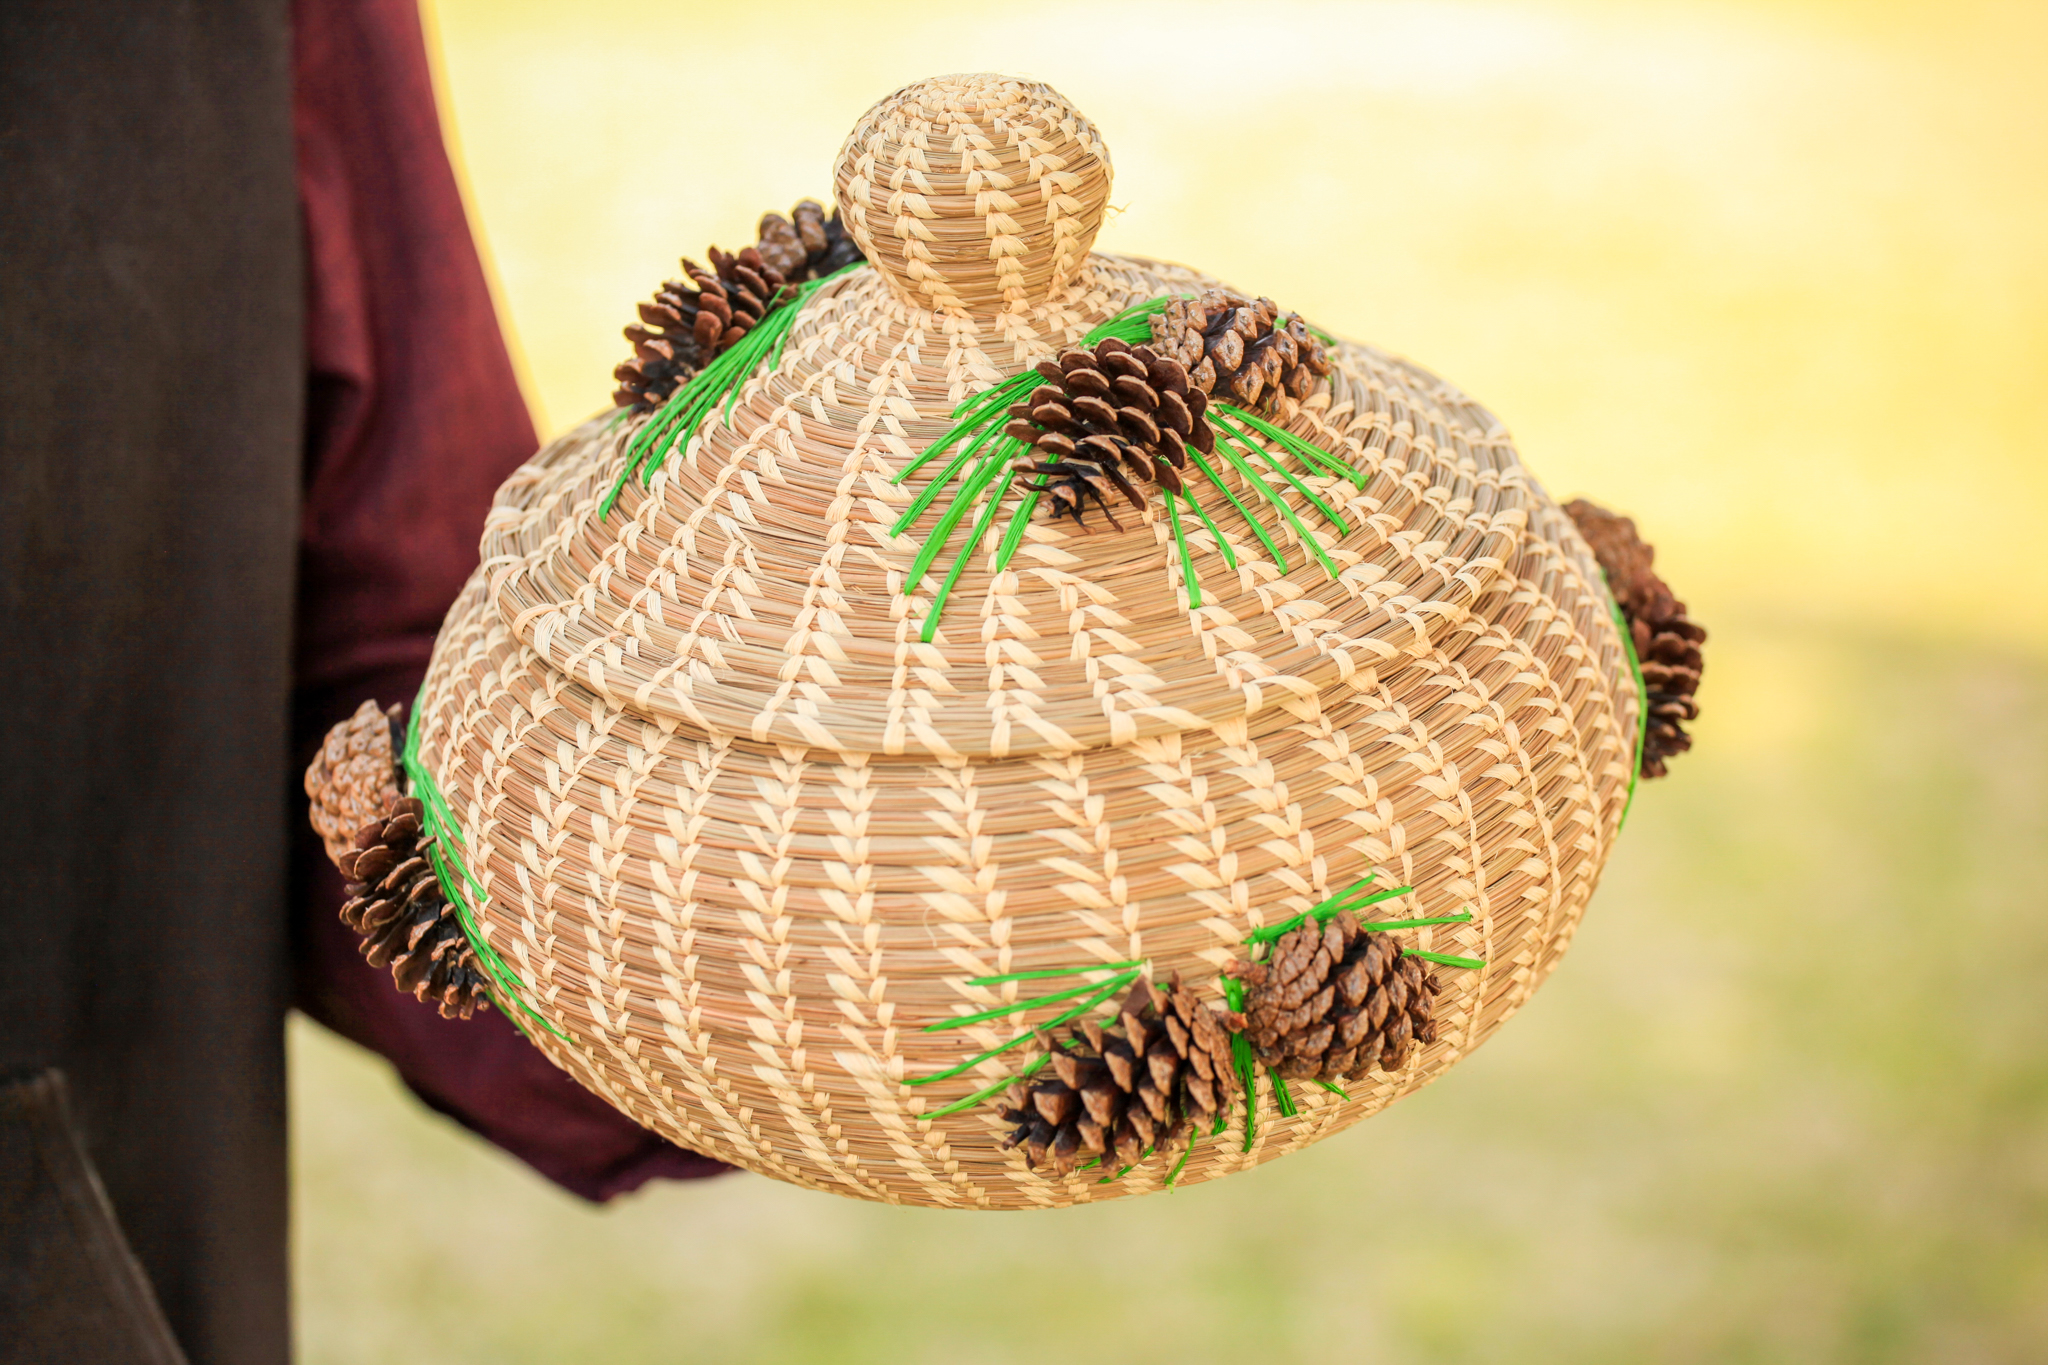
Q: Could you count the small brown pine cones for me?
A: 10